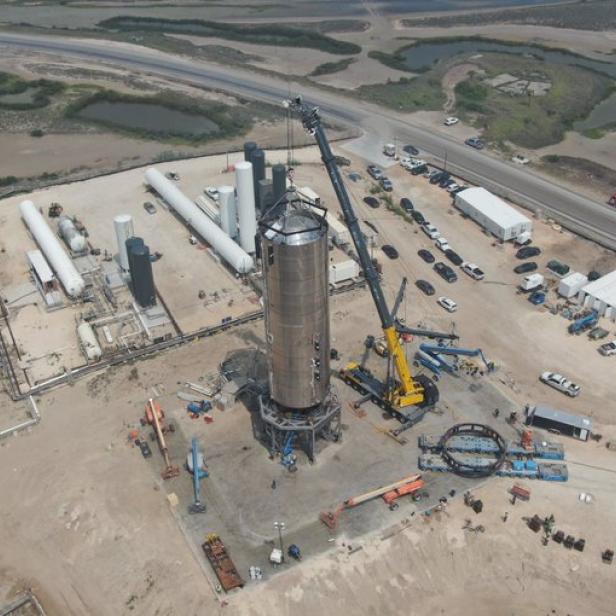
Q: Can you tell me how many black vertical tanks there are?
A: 5